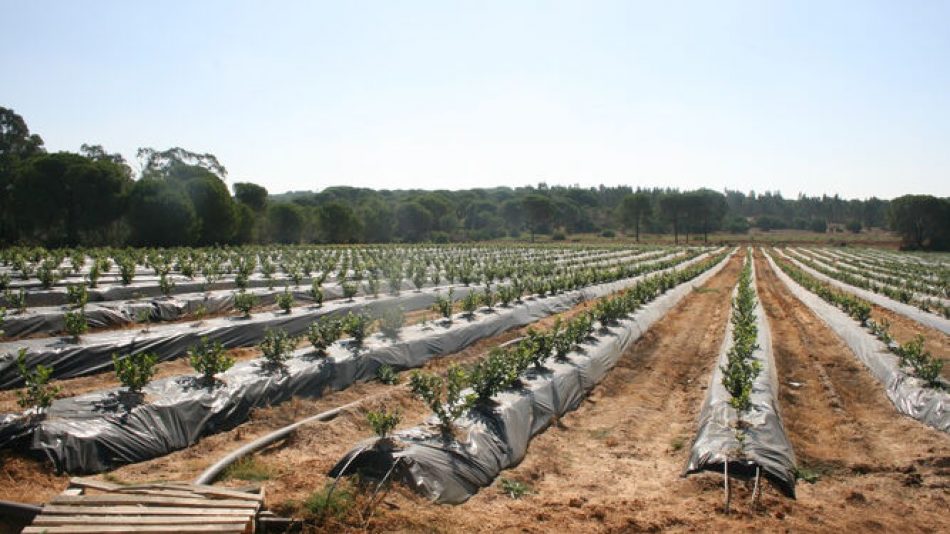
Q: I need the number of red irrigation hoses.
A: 0